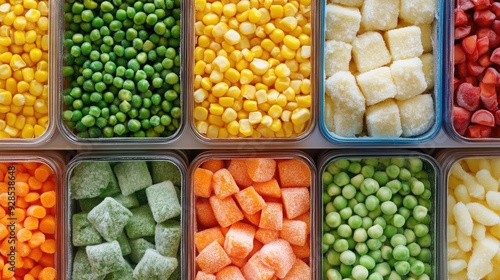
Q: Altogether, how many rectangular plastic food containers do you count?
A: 10